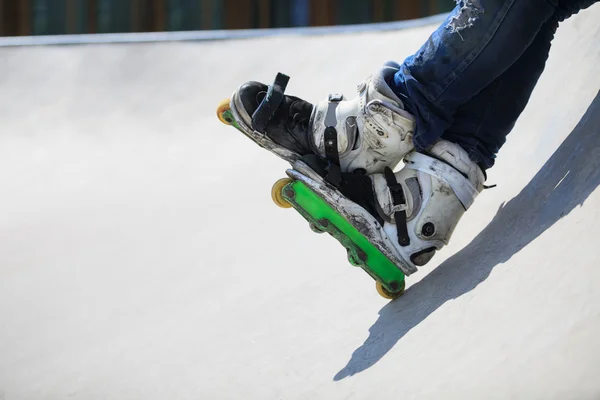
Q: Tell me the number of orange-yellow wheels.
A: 3